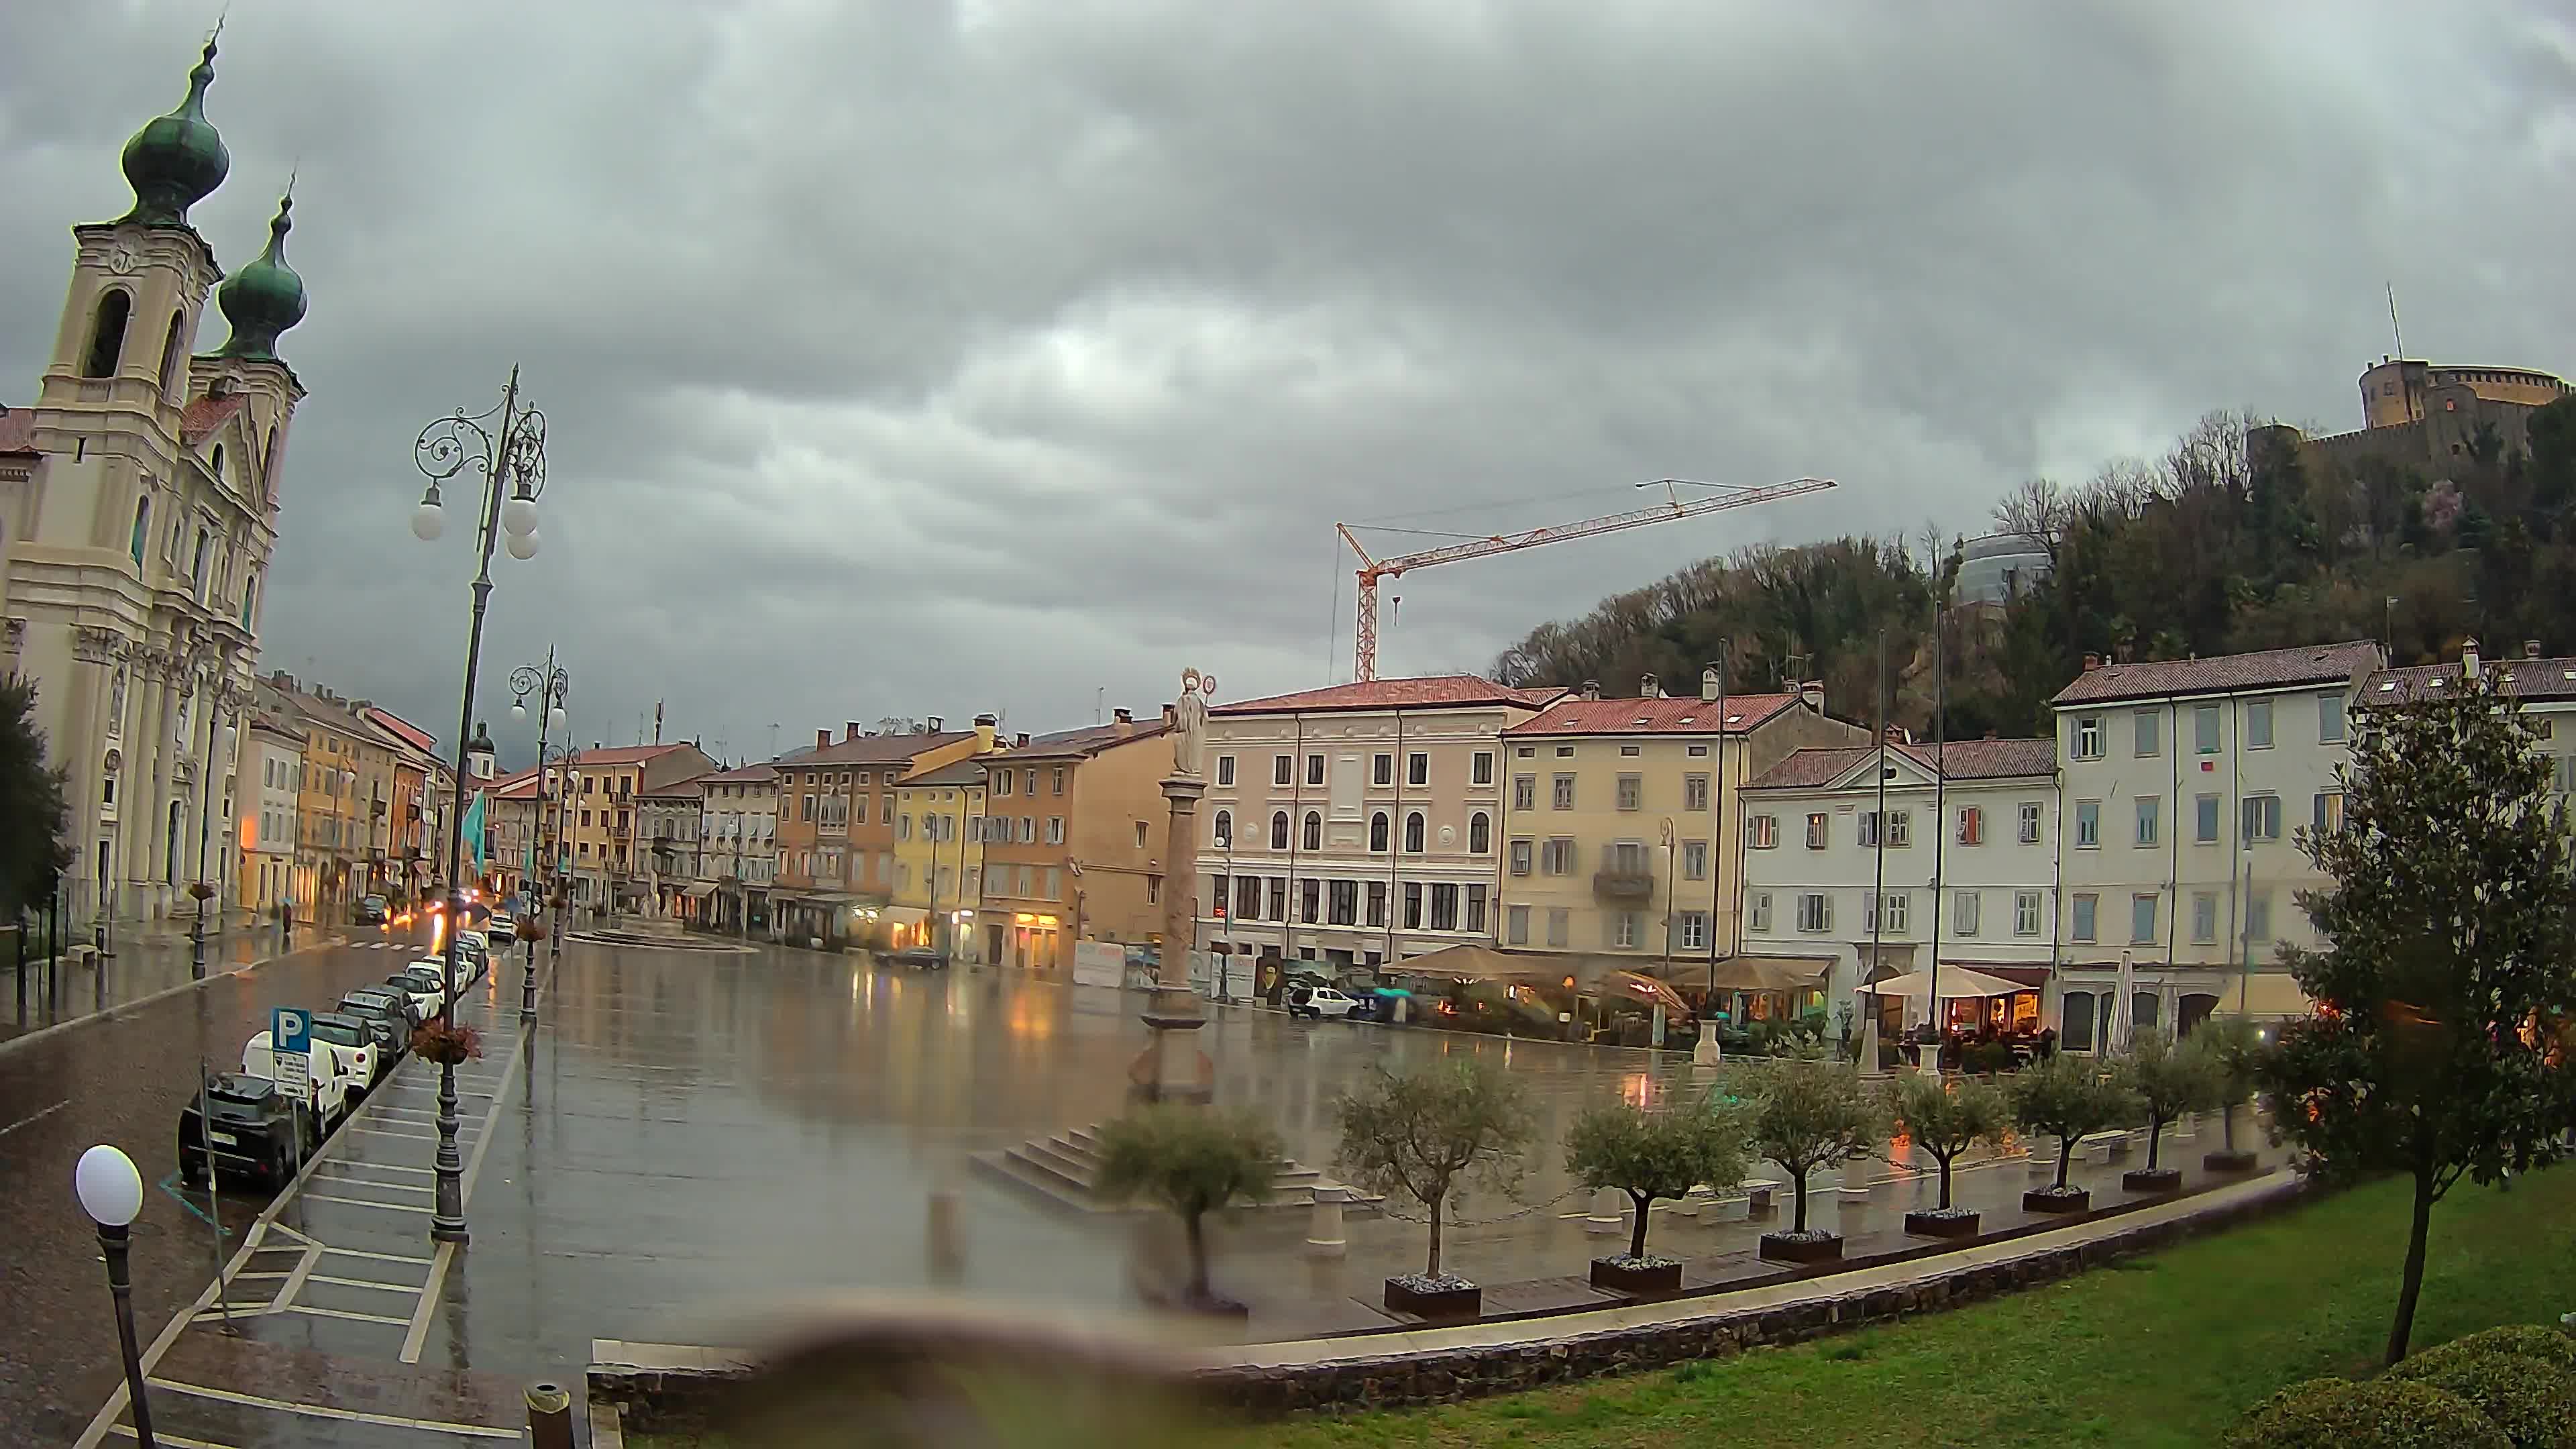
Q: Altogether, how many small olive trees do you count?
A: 8